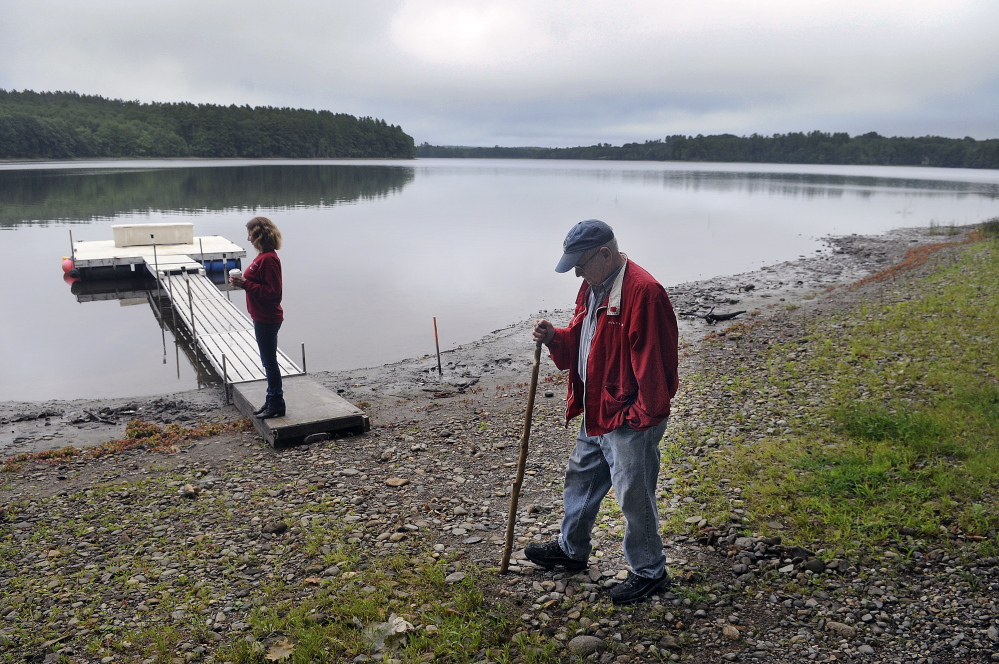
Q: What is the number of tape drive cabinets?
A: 0